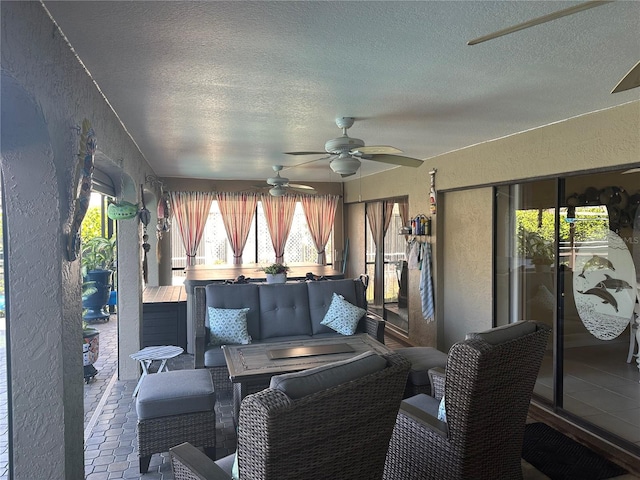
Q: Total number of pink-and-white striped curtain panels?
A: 4